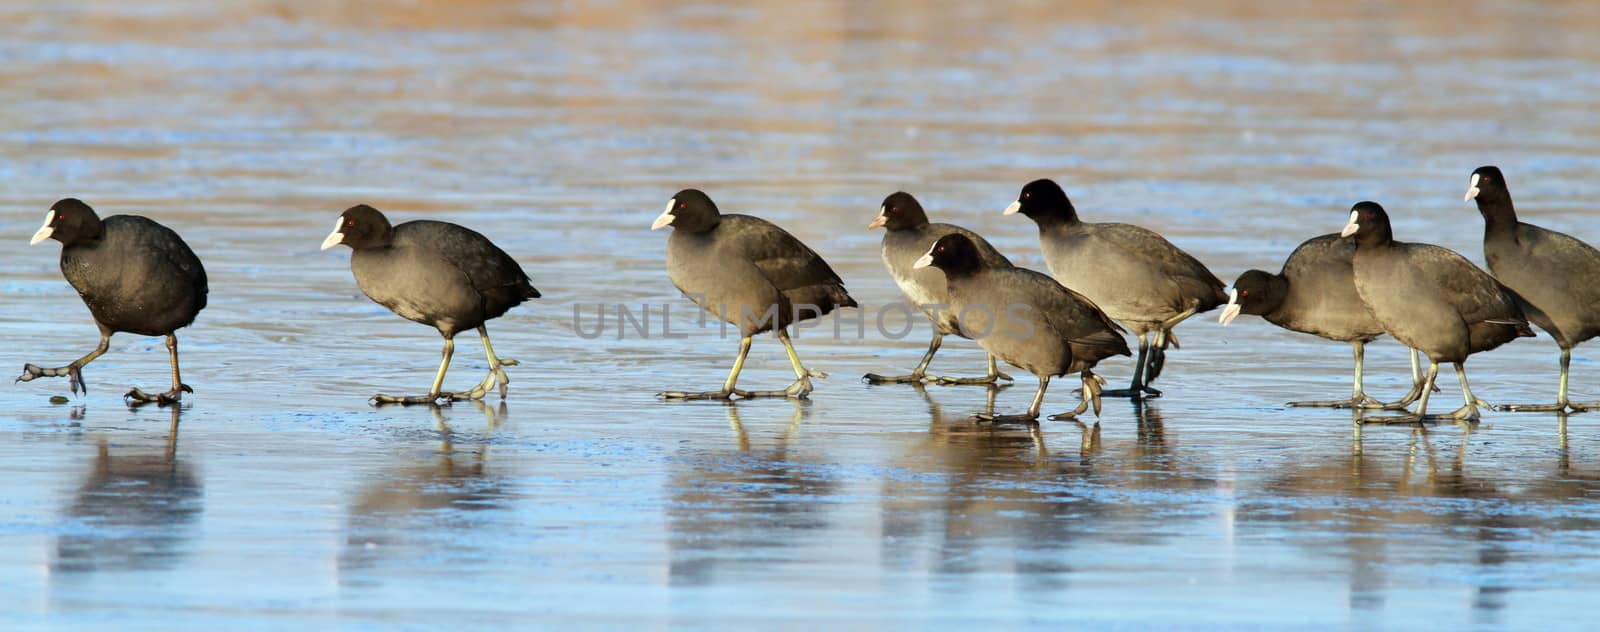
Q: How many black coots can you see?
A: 9